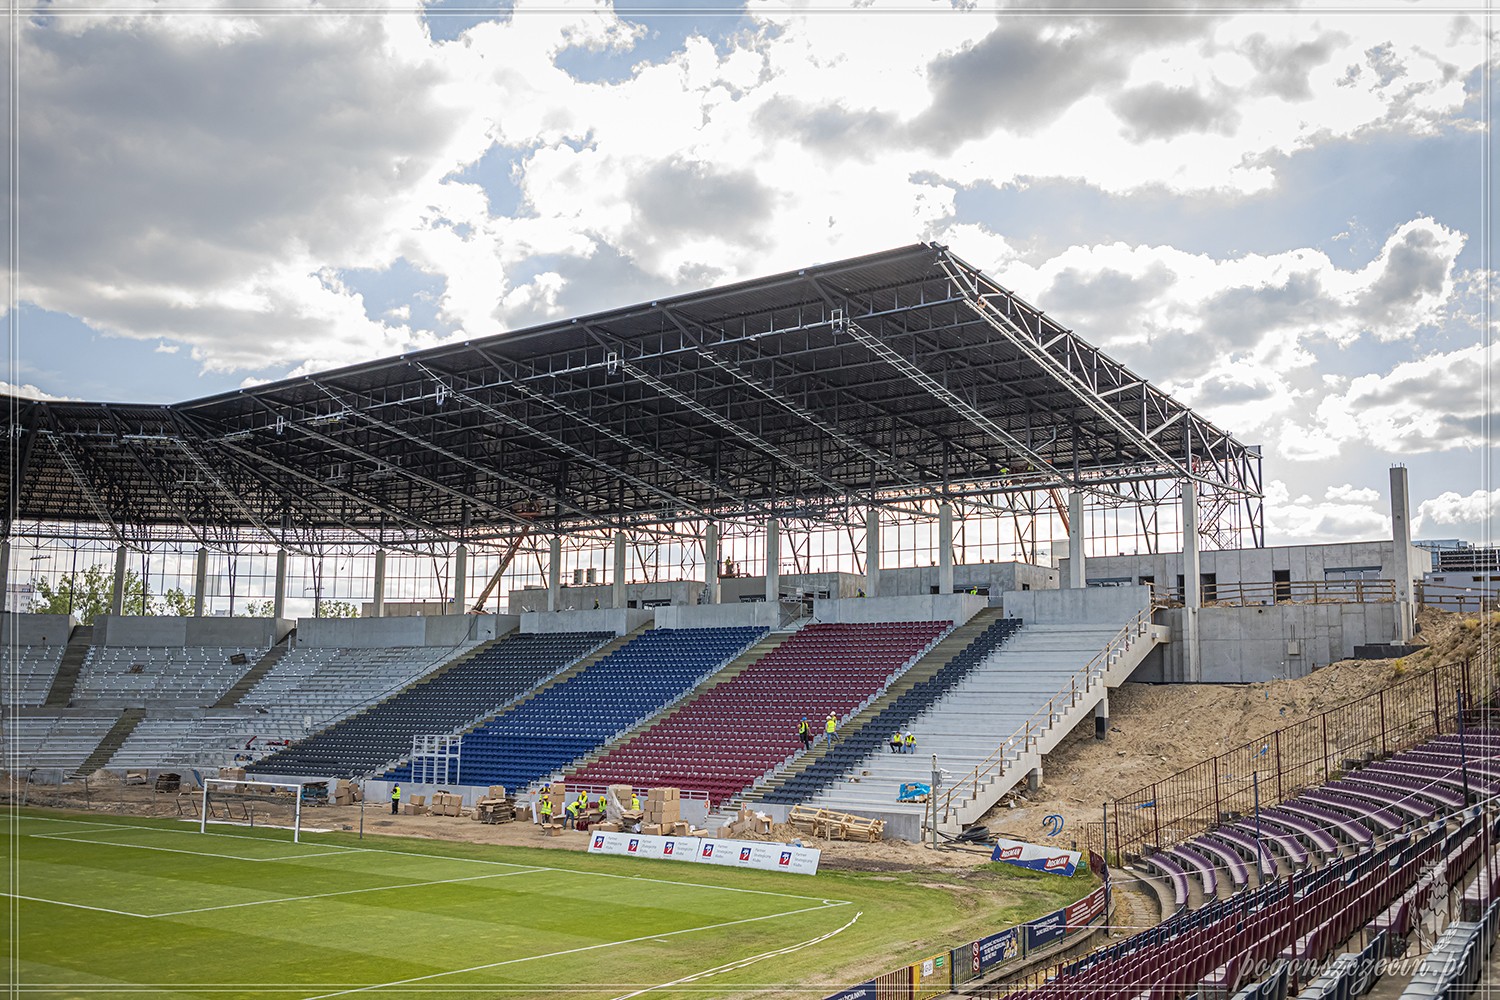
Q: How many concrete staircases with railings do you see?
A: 1